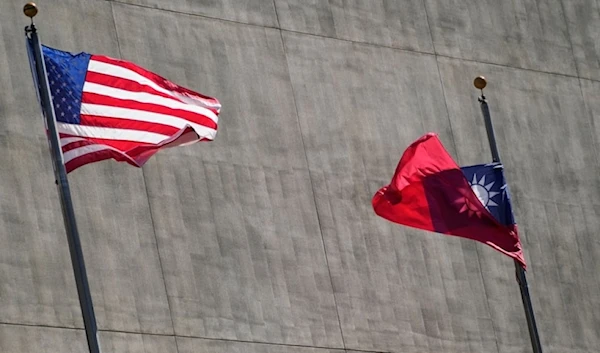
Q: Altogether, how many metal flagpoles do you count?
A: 2